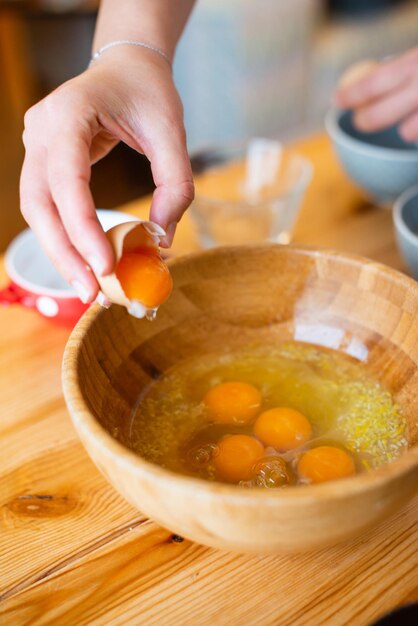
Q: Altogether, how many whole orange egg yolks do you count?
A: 5